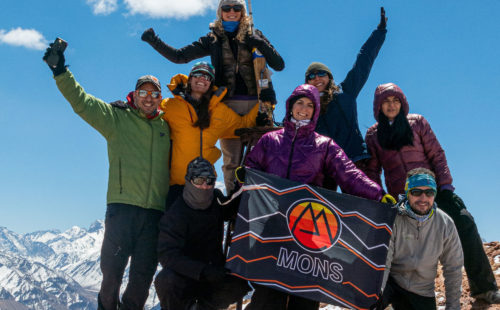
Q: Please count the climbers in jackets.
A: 8